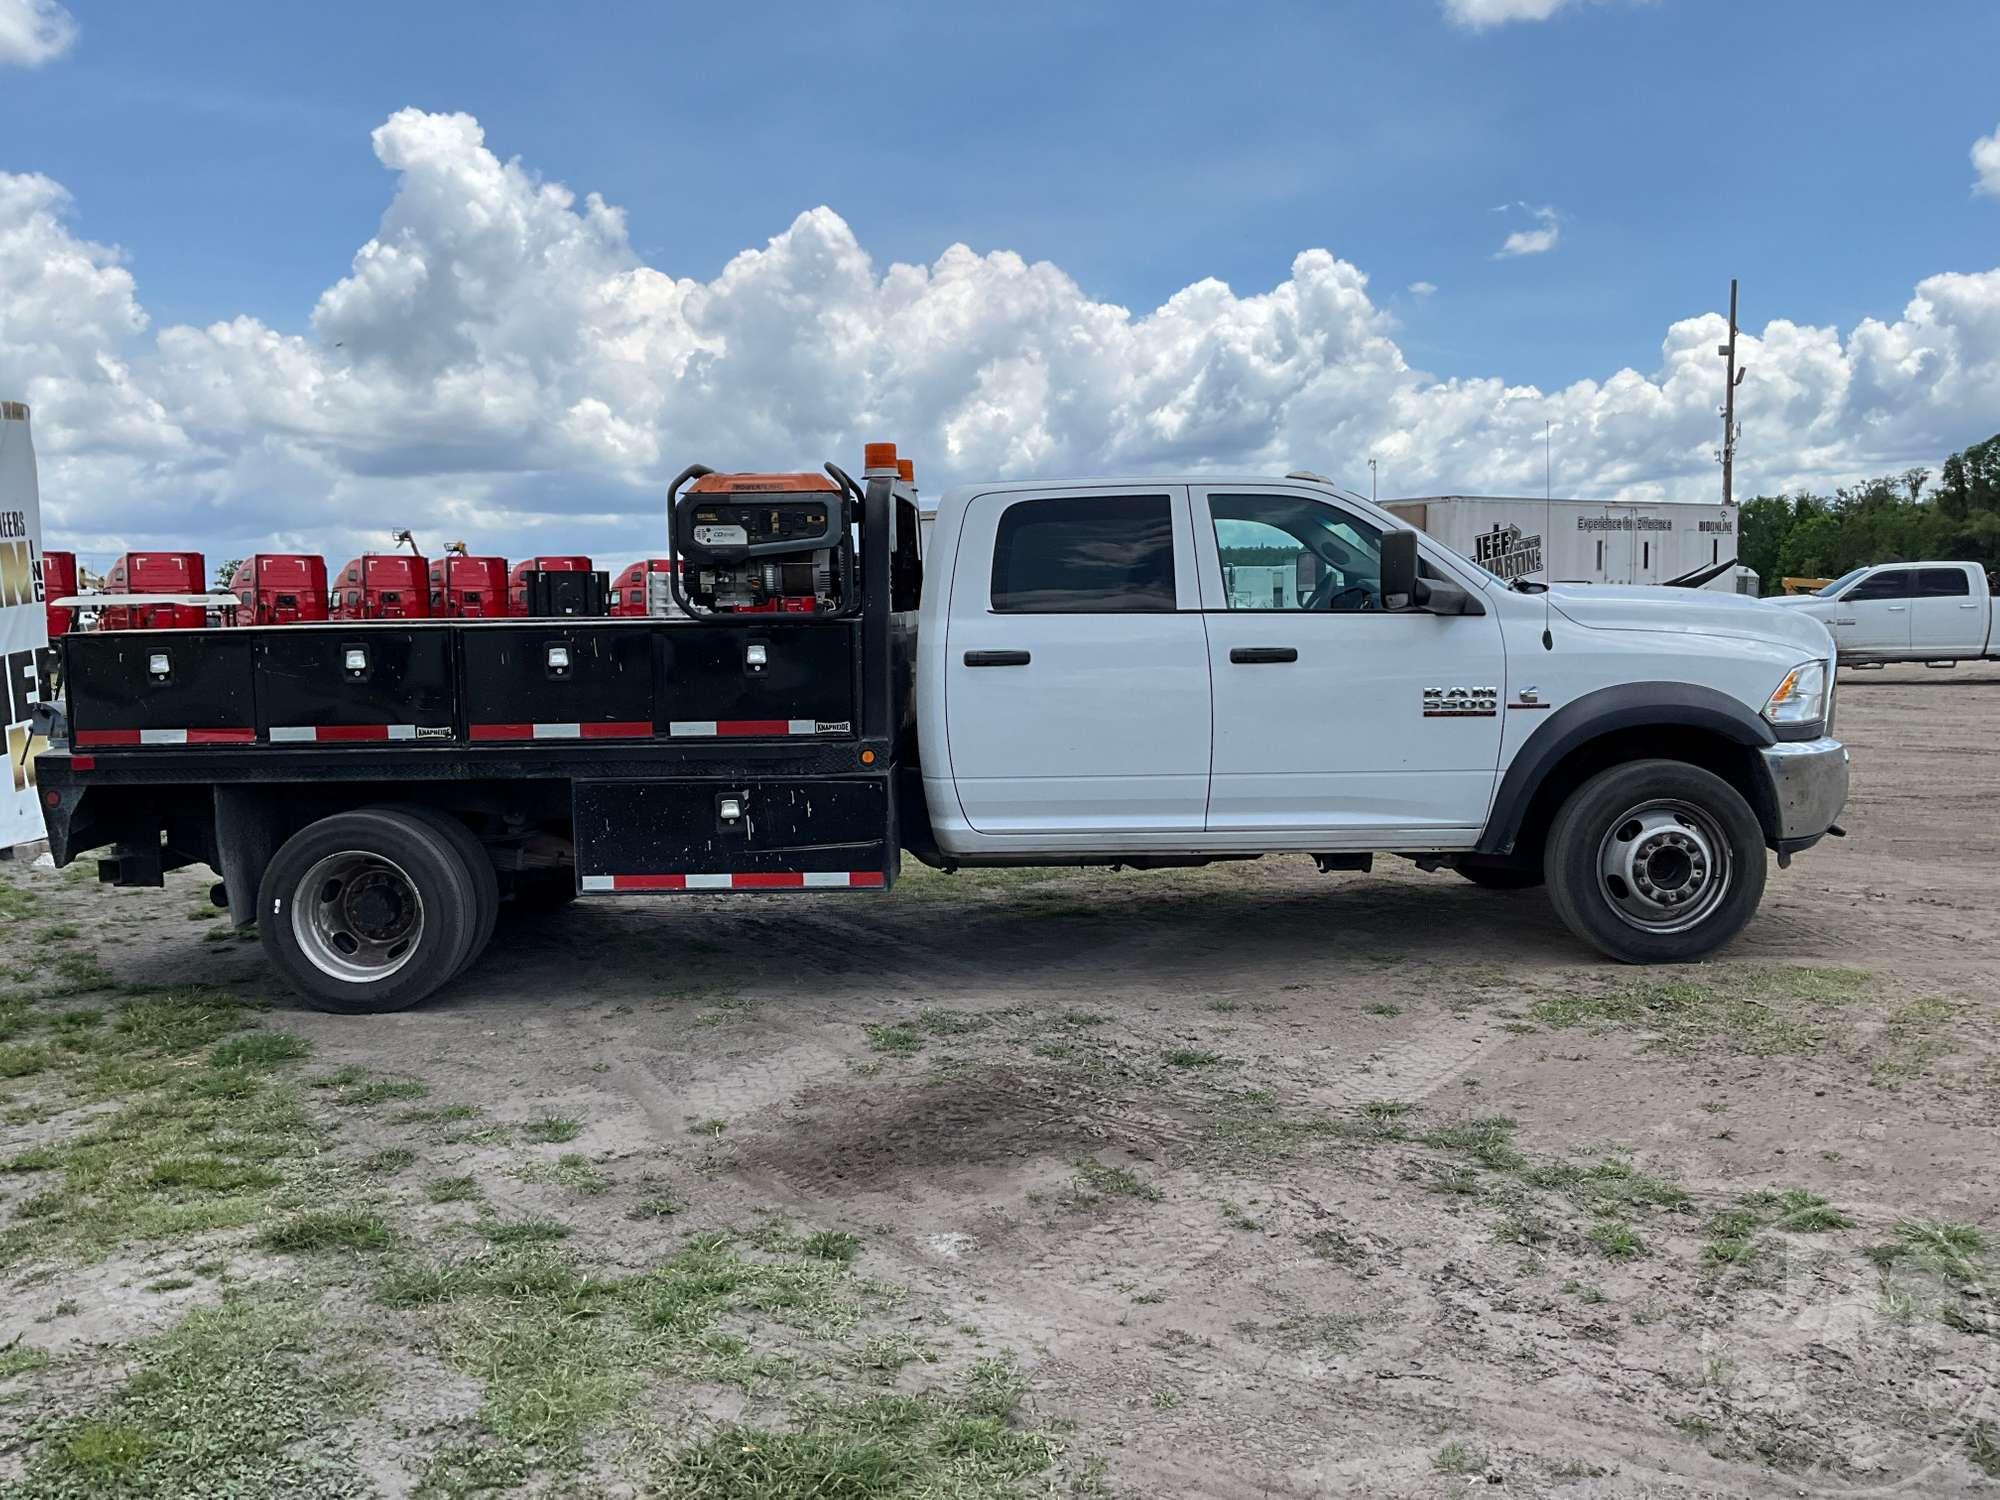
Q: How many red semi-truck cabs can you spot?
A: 7